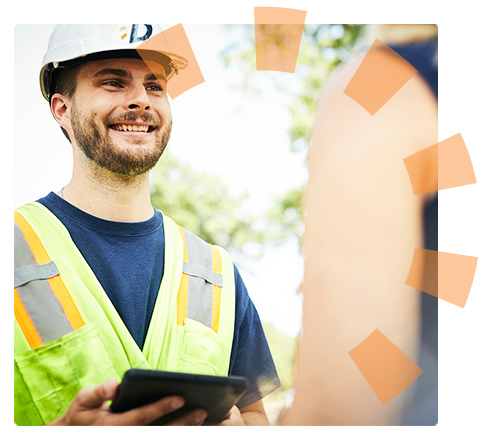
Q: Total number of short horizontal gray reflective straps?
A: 2